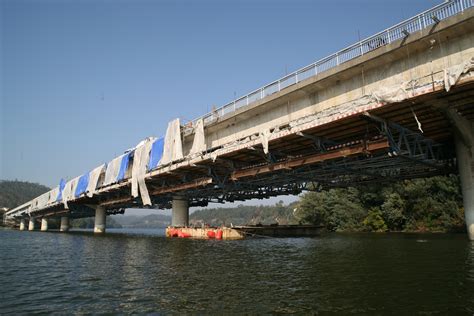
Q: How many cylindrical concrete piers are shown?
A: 7